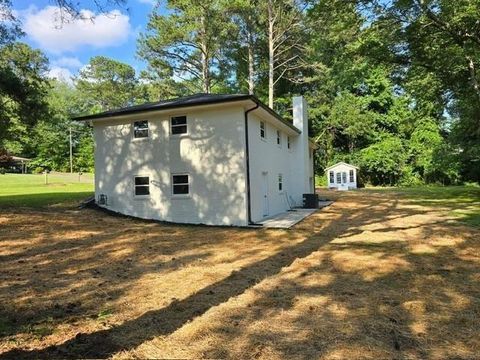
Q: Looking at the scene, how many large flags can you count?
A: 0